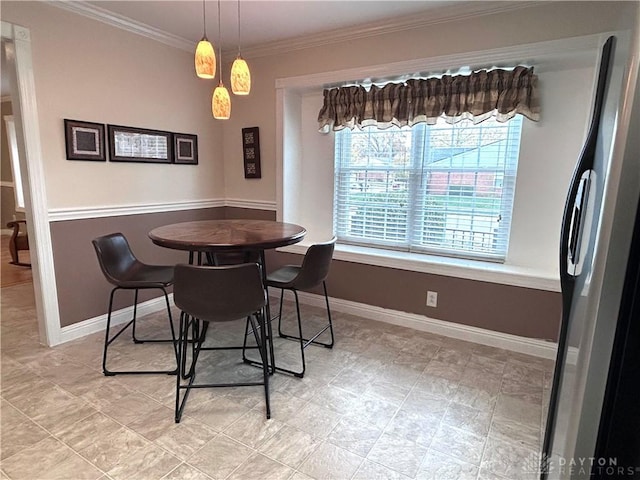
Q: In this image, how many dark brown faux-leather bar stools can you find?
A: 4